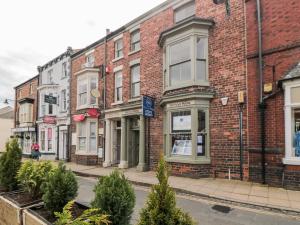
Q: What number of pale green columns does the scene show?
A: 2